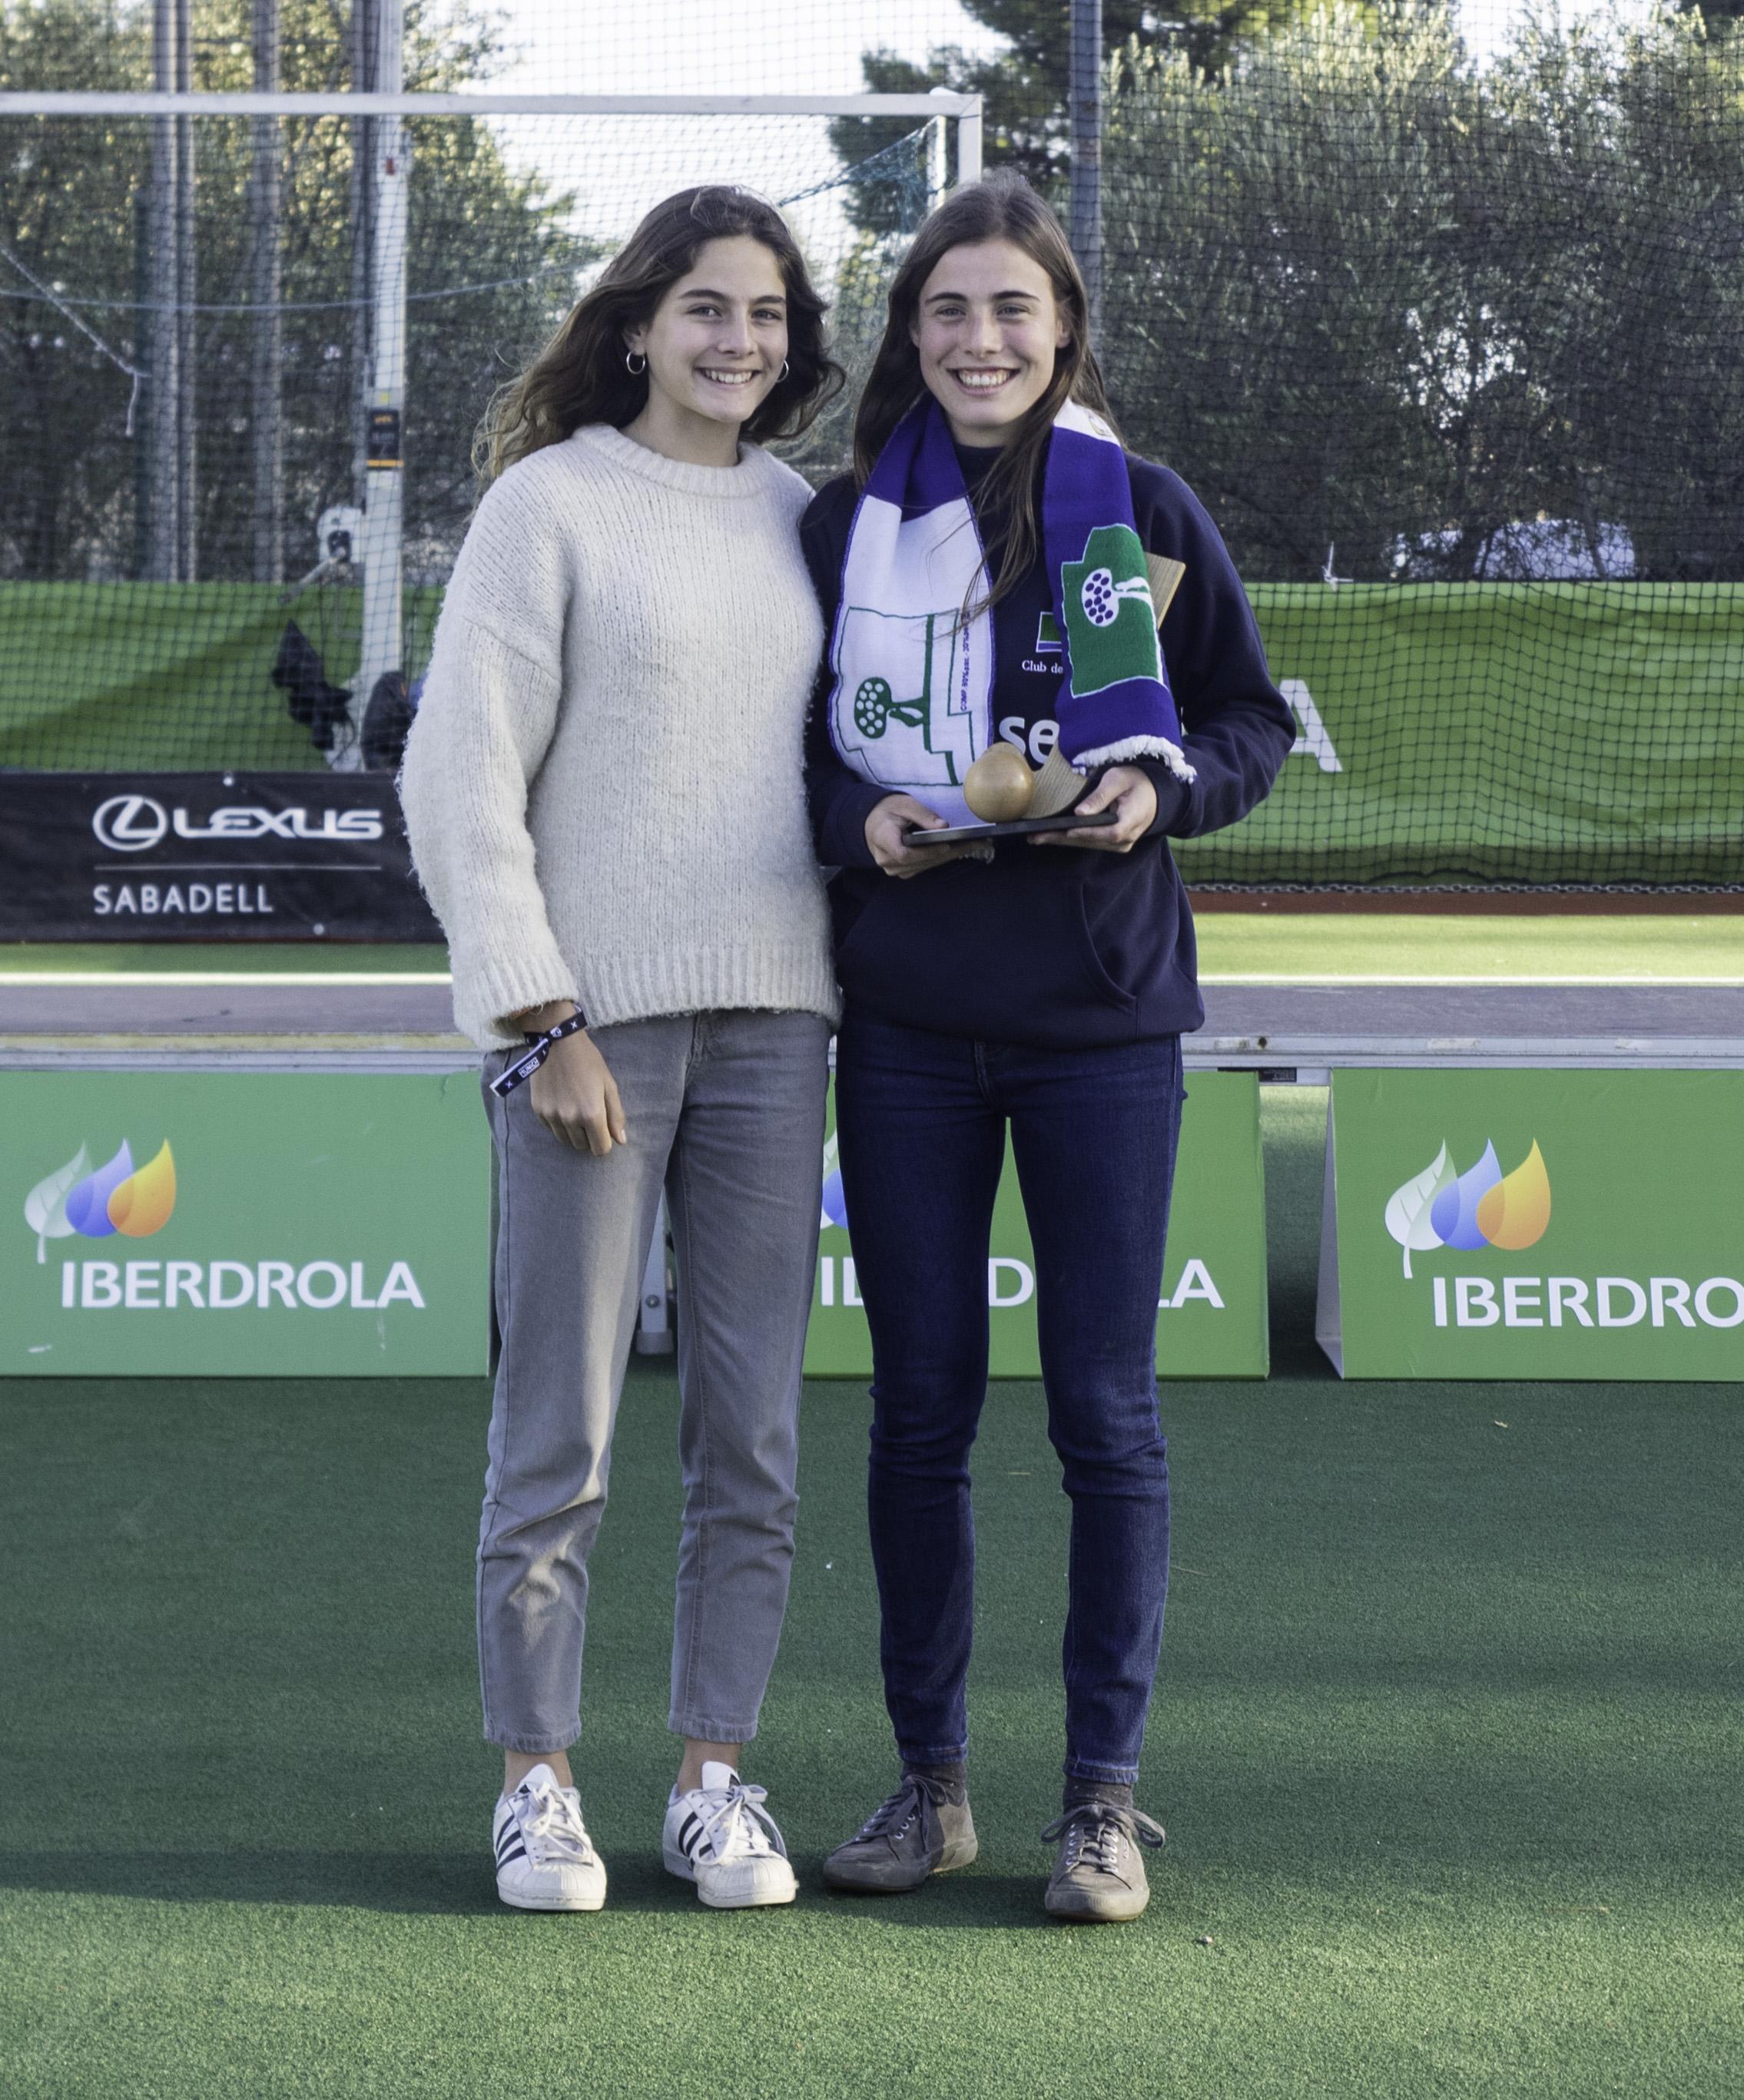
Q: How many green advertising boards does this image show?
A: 3